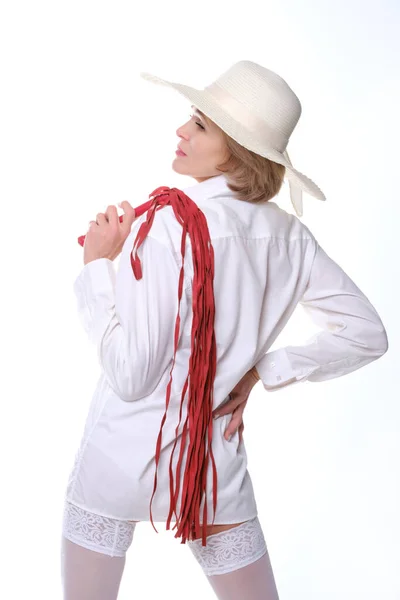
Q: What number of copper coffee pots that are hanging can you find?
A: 0